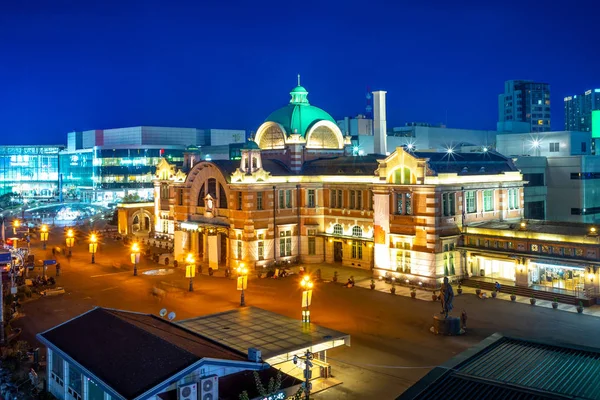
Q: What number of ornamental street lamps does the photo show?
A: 8